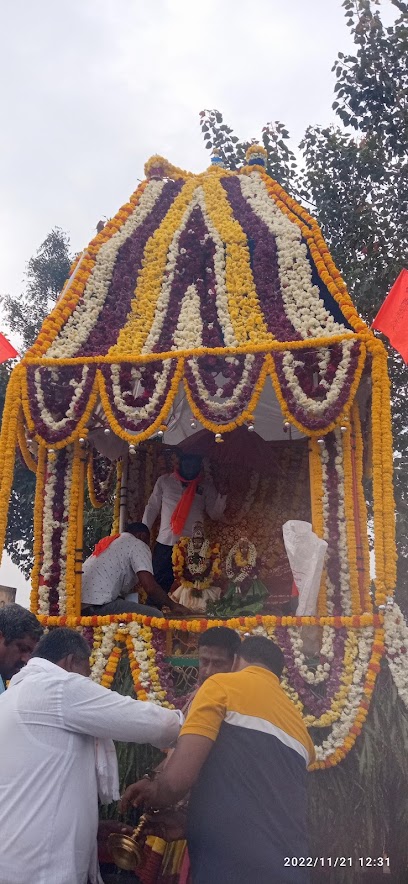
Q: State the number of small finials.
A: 3